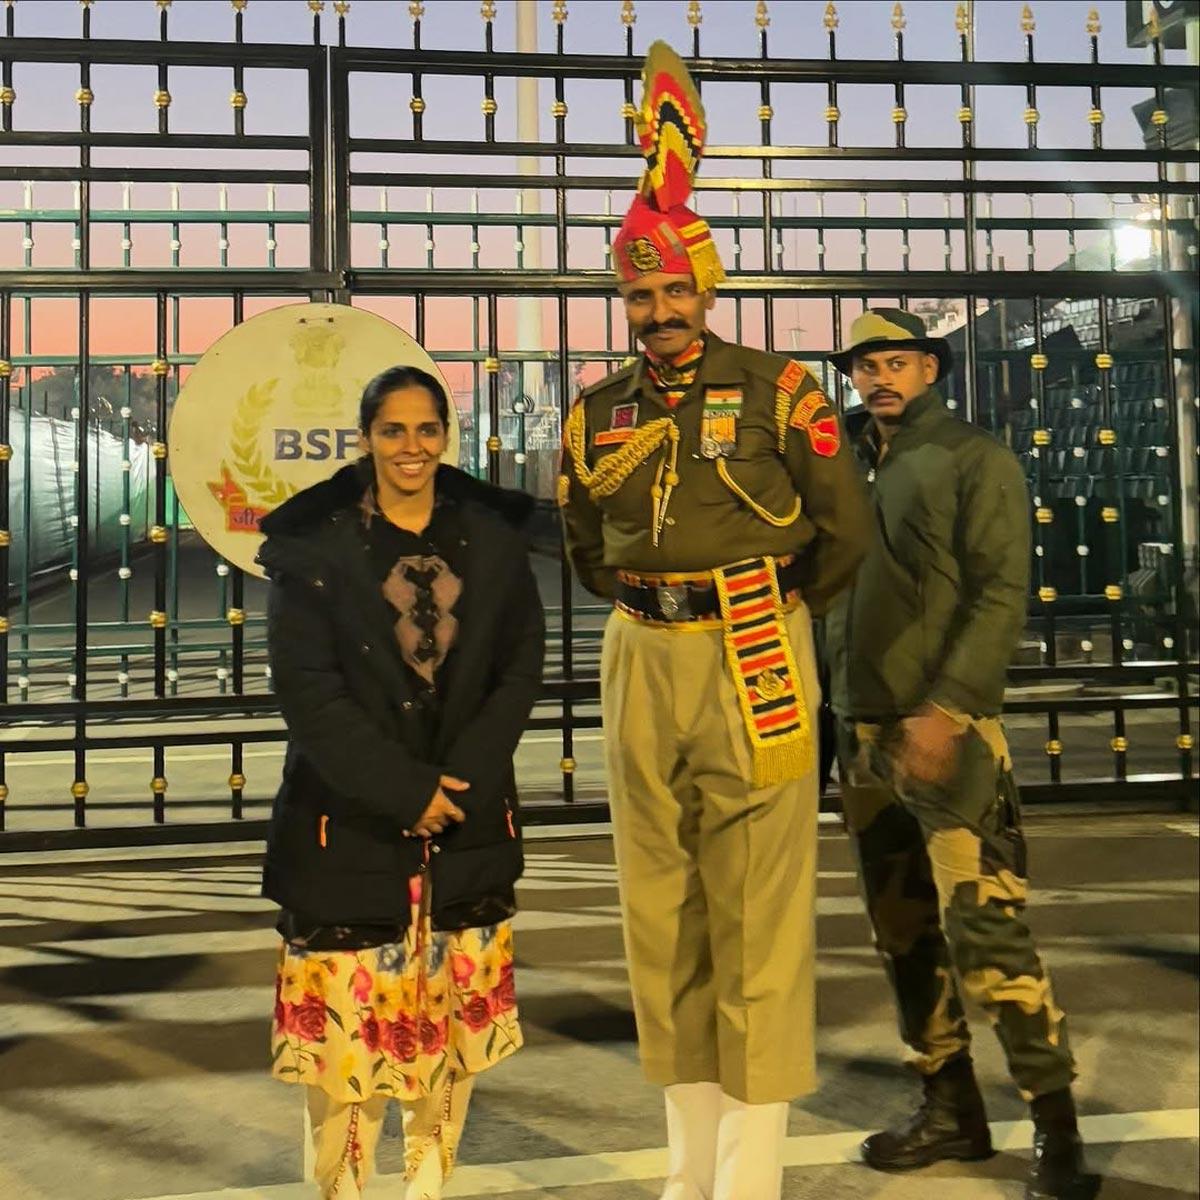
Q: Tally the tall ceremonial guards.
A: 1